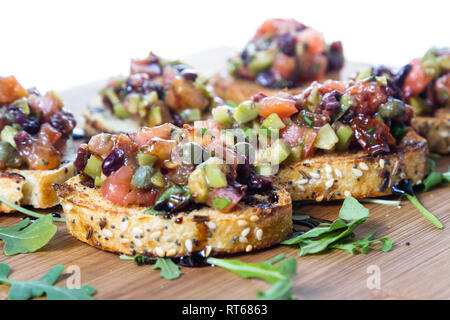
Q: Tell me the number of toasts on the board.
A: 6